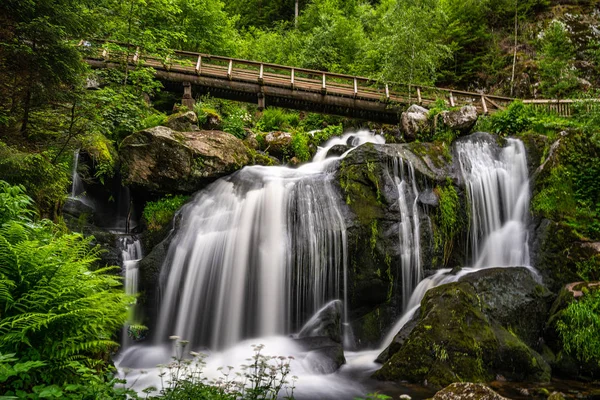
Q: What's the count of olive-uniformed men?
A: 0